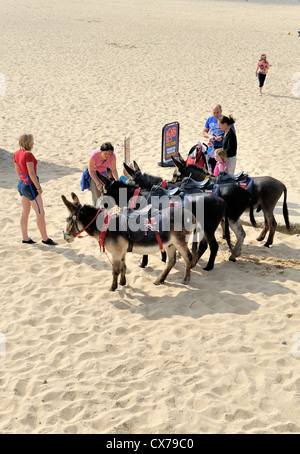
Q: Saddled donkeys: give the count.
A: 4